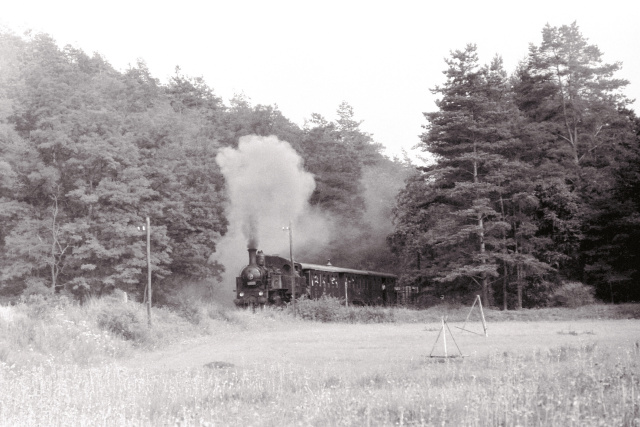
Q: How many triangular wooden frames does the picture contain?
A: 2